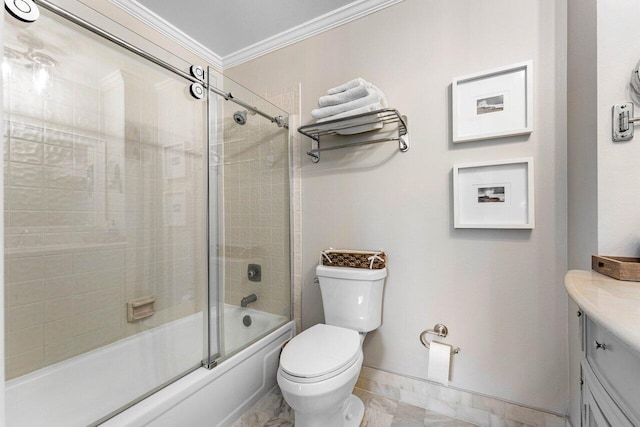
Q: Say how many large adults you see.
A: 0